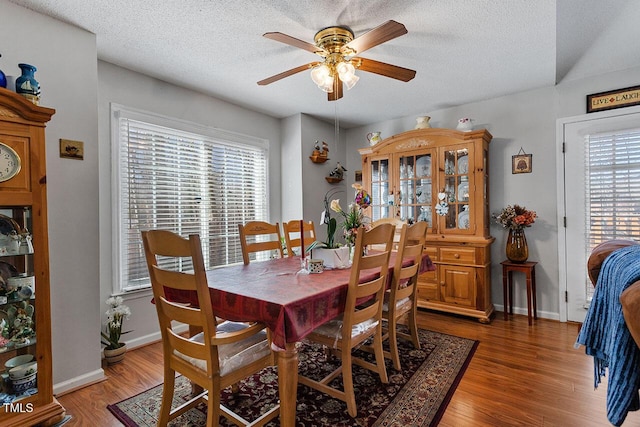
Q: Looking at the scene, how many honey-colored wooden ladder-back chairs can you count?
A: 6